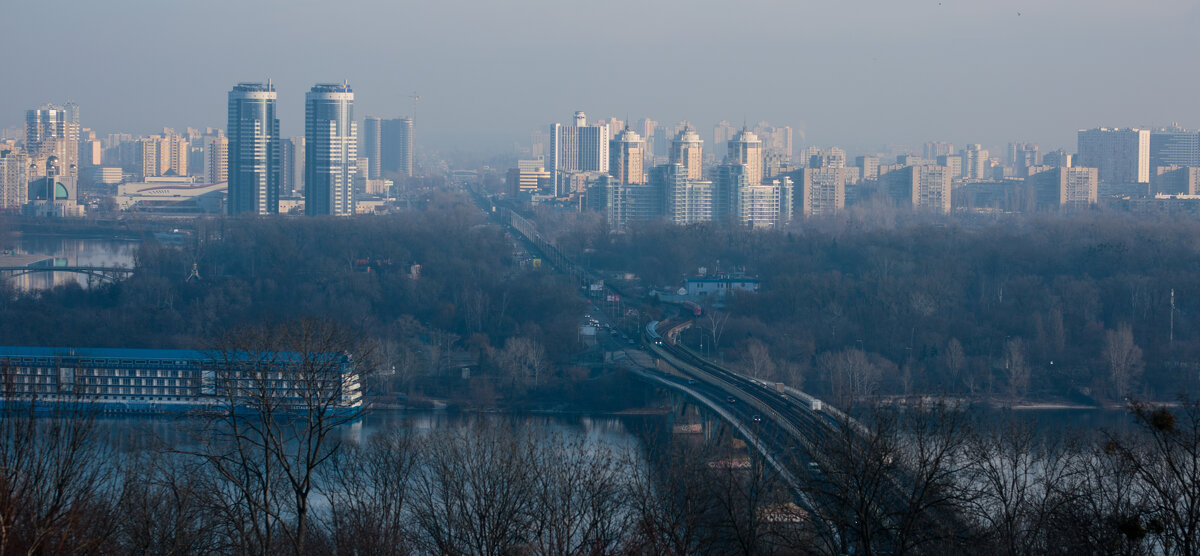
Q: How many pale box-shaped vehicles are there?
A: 2